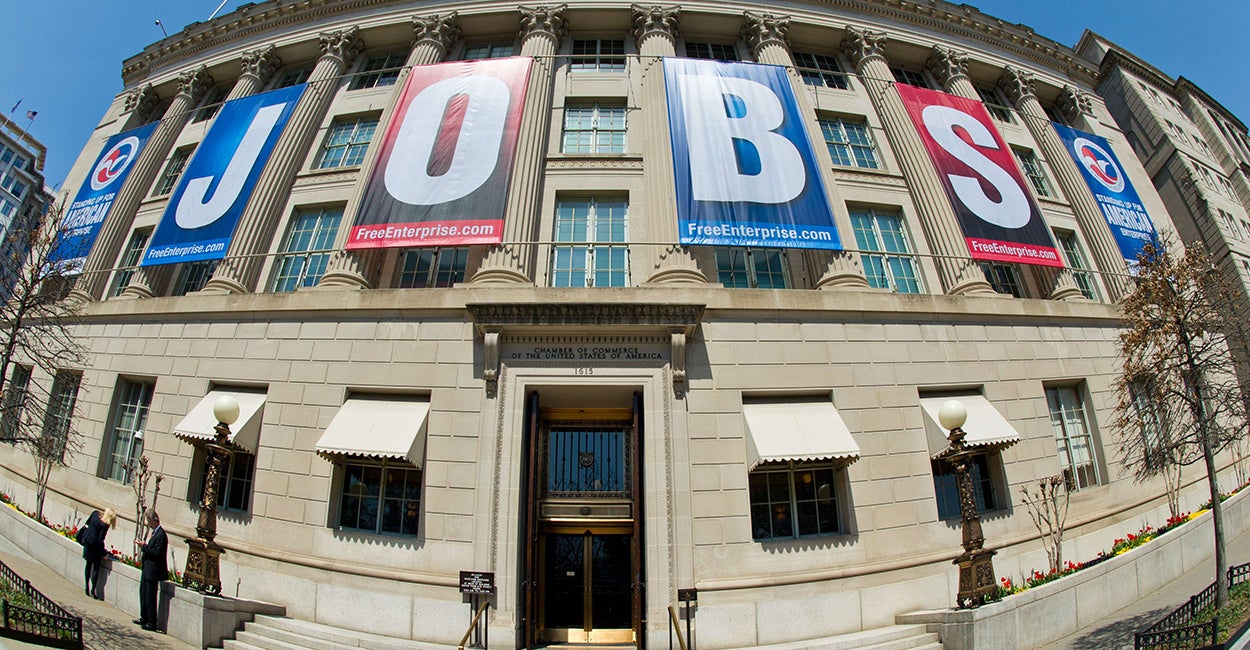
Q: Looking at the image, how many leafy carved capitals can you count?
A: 12